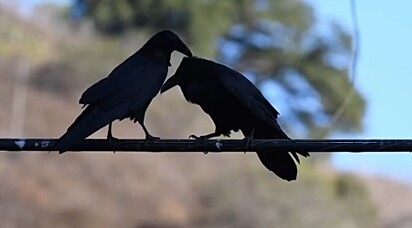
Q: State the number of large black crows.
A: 2